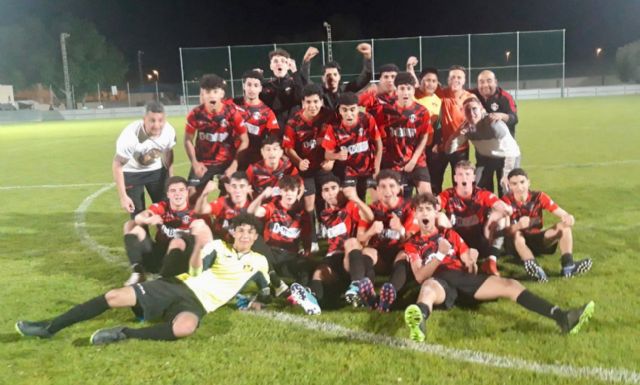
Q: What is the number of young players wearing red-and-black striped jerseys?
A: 15